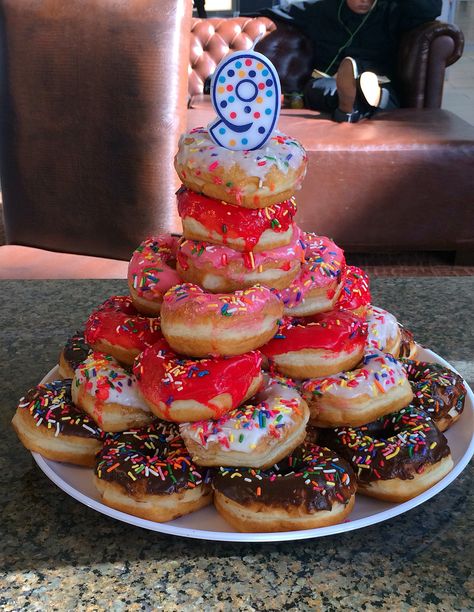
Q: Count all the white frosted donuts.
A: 5